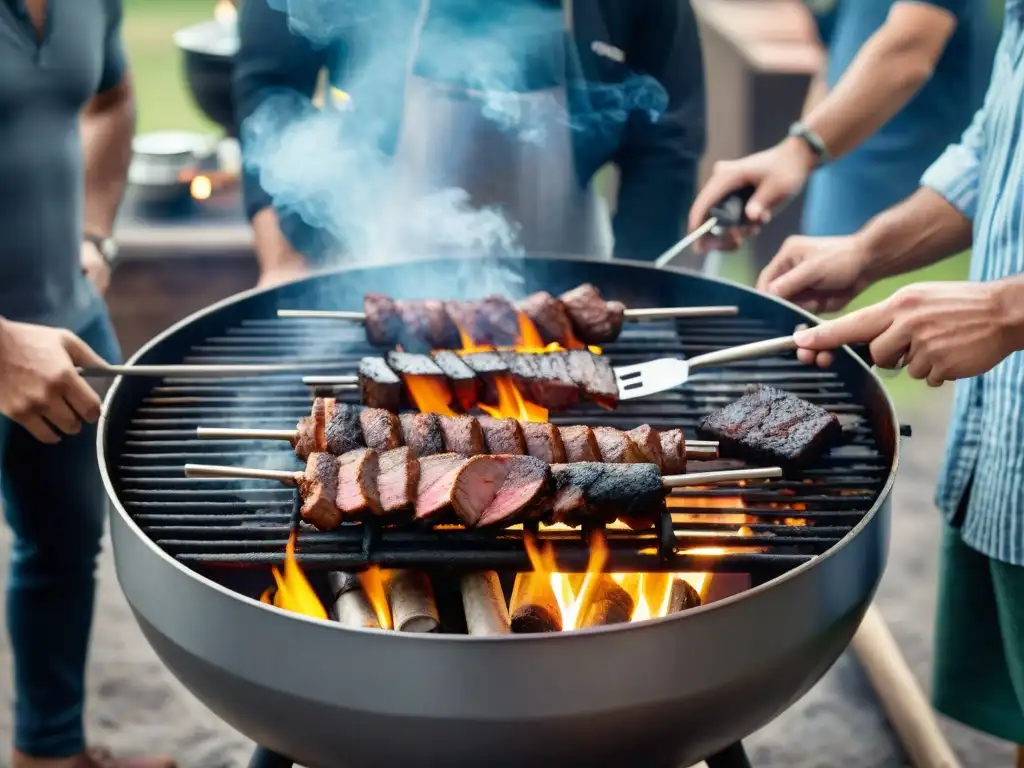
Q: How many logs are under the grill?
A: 6